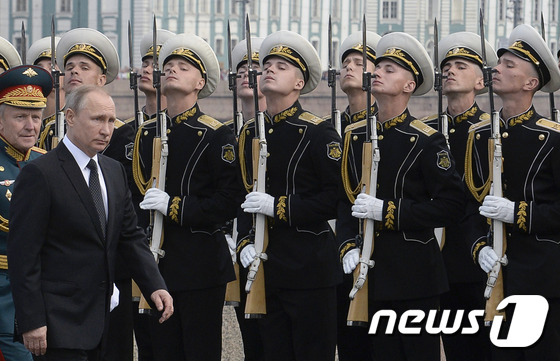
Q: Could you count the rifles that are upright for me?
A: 11